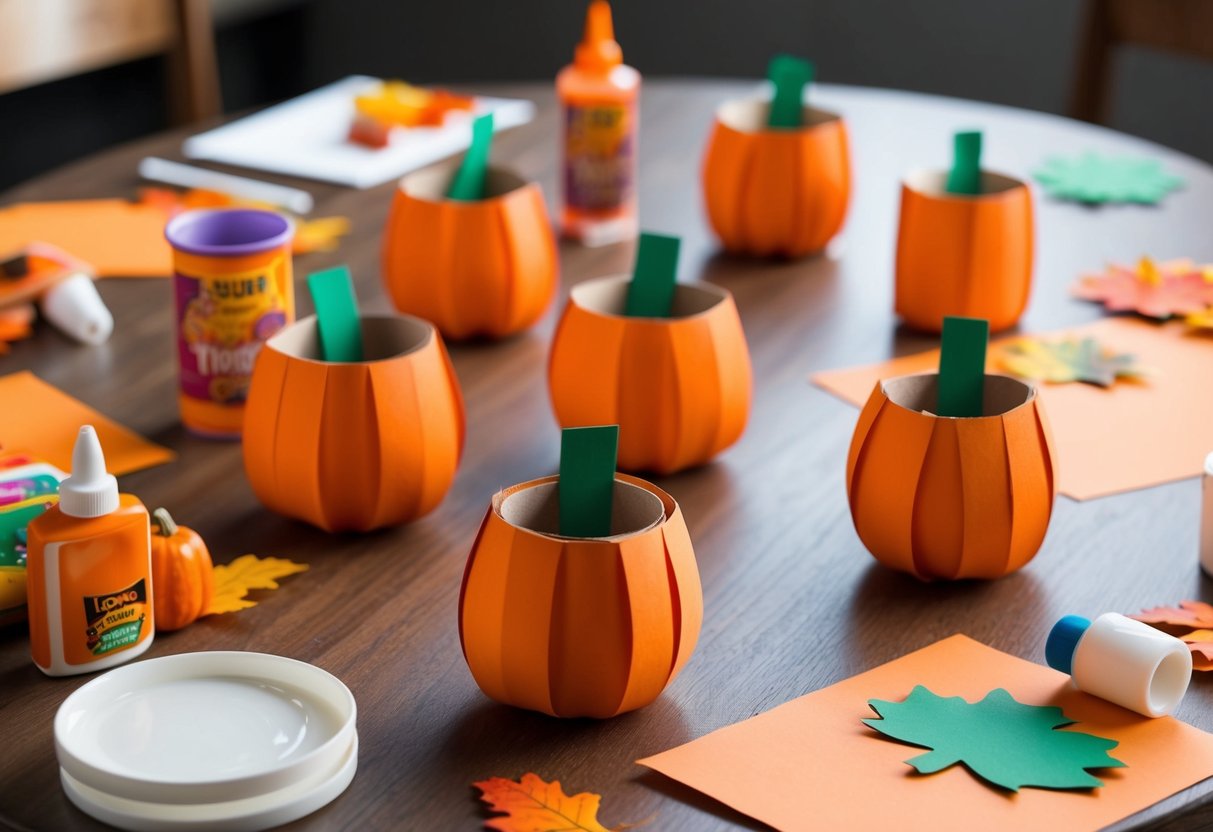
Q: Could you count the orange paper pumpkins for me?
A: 7